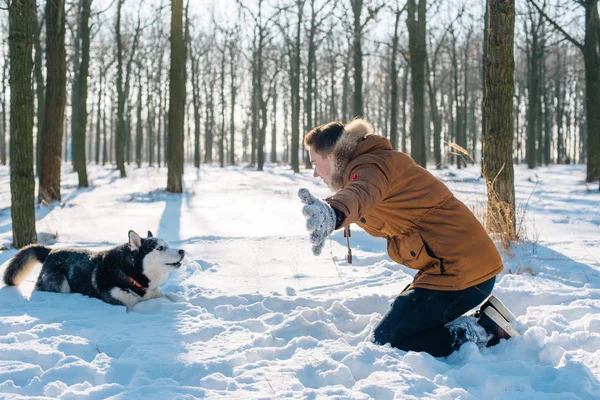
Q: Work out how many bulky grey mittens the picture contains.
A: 1